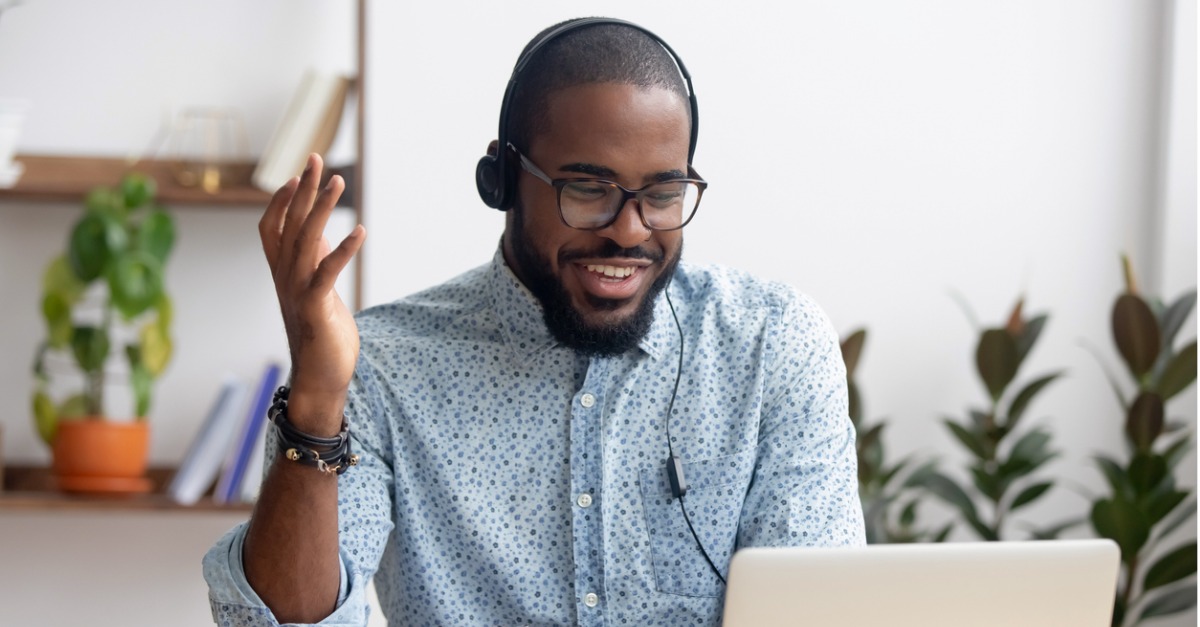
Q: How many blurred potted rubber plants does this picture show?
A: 3